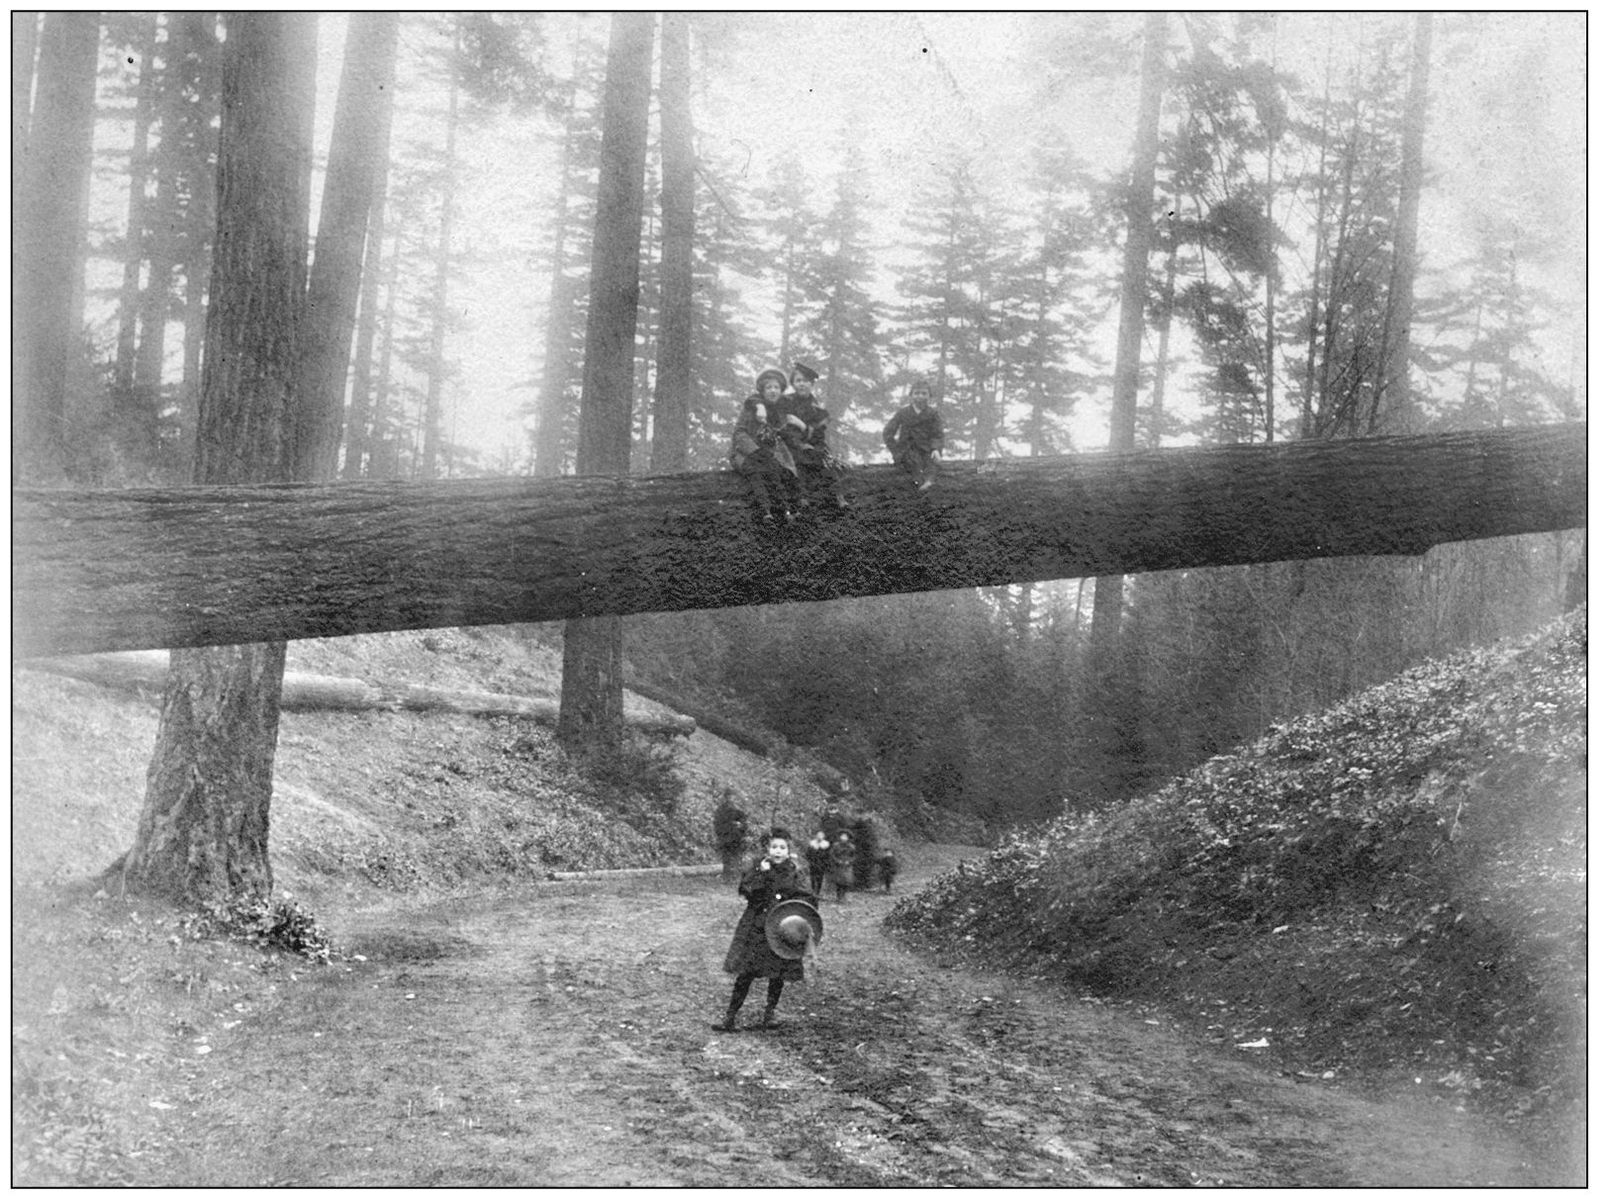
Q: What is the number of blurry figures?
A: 6